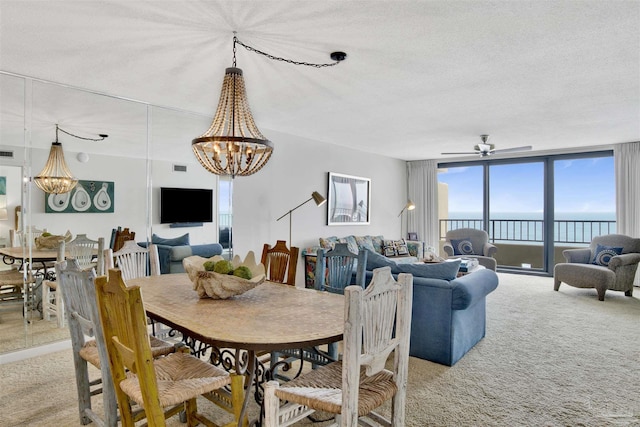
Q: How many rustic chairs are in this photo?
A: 6